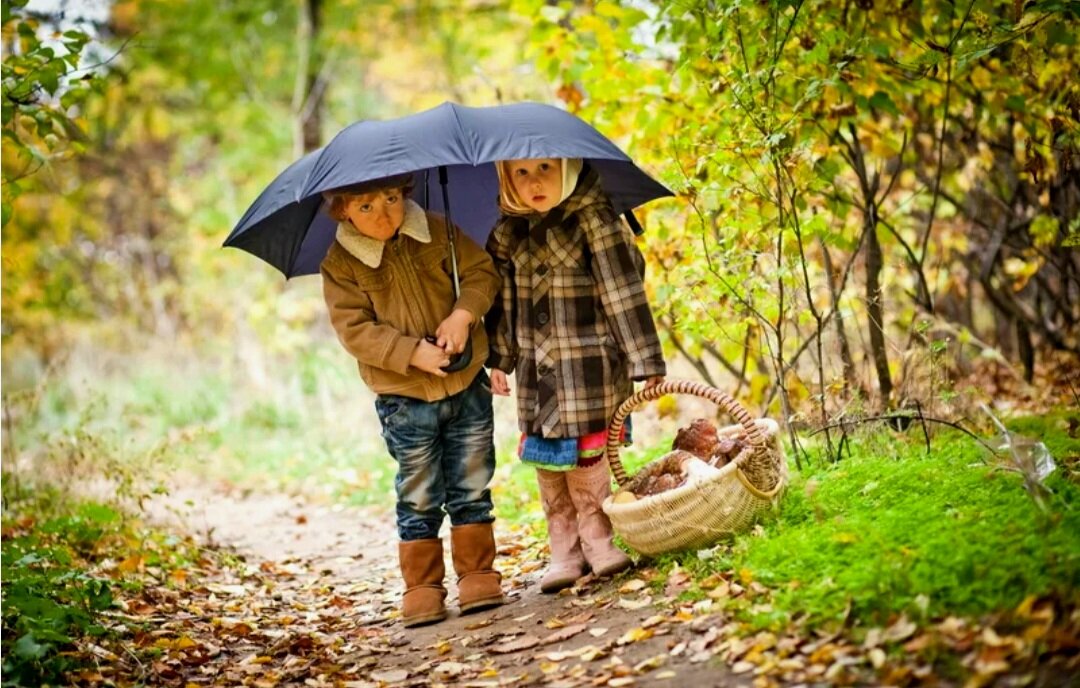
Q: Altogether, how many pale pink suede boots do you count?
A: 2